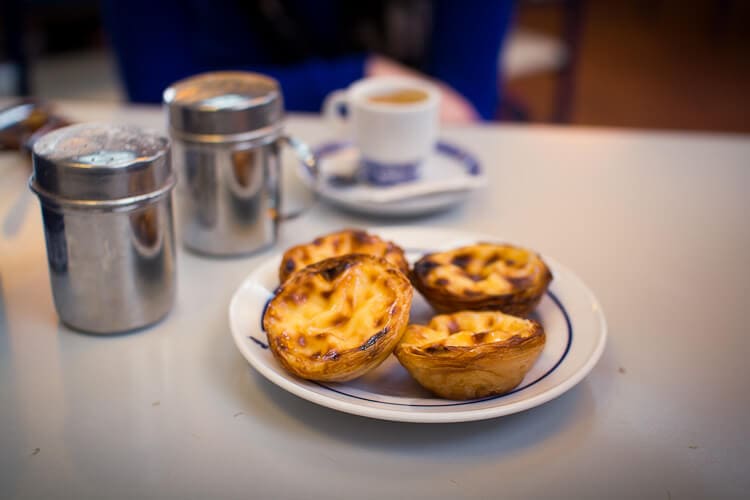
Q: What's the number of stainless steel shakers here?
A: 2